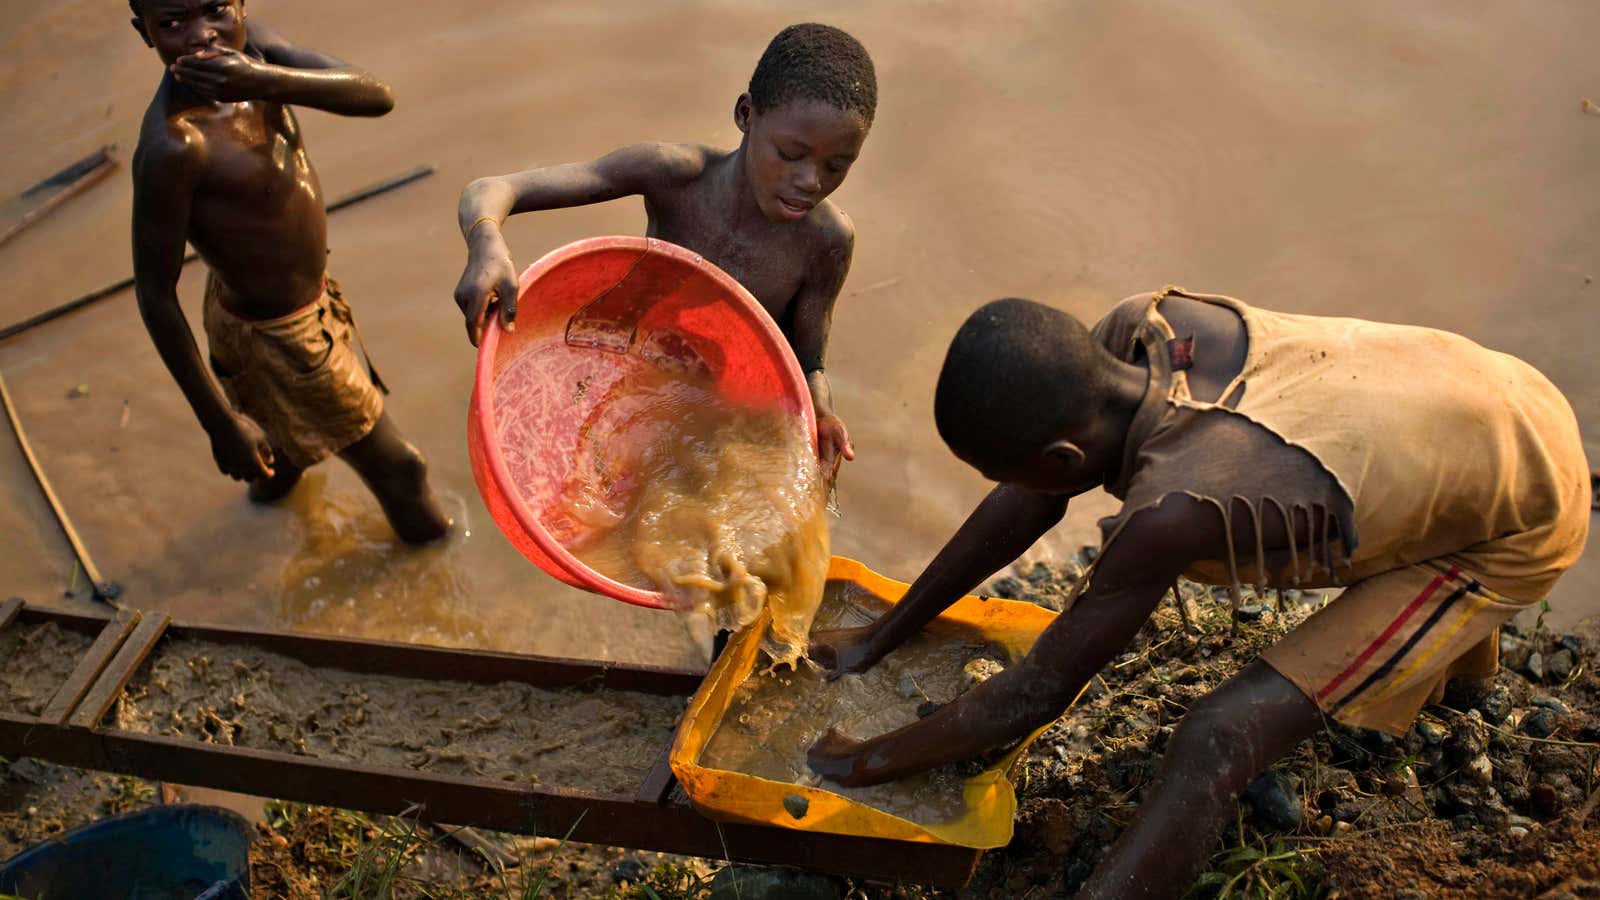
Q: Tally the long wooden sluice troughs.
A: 1